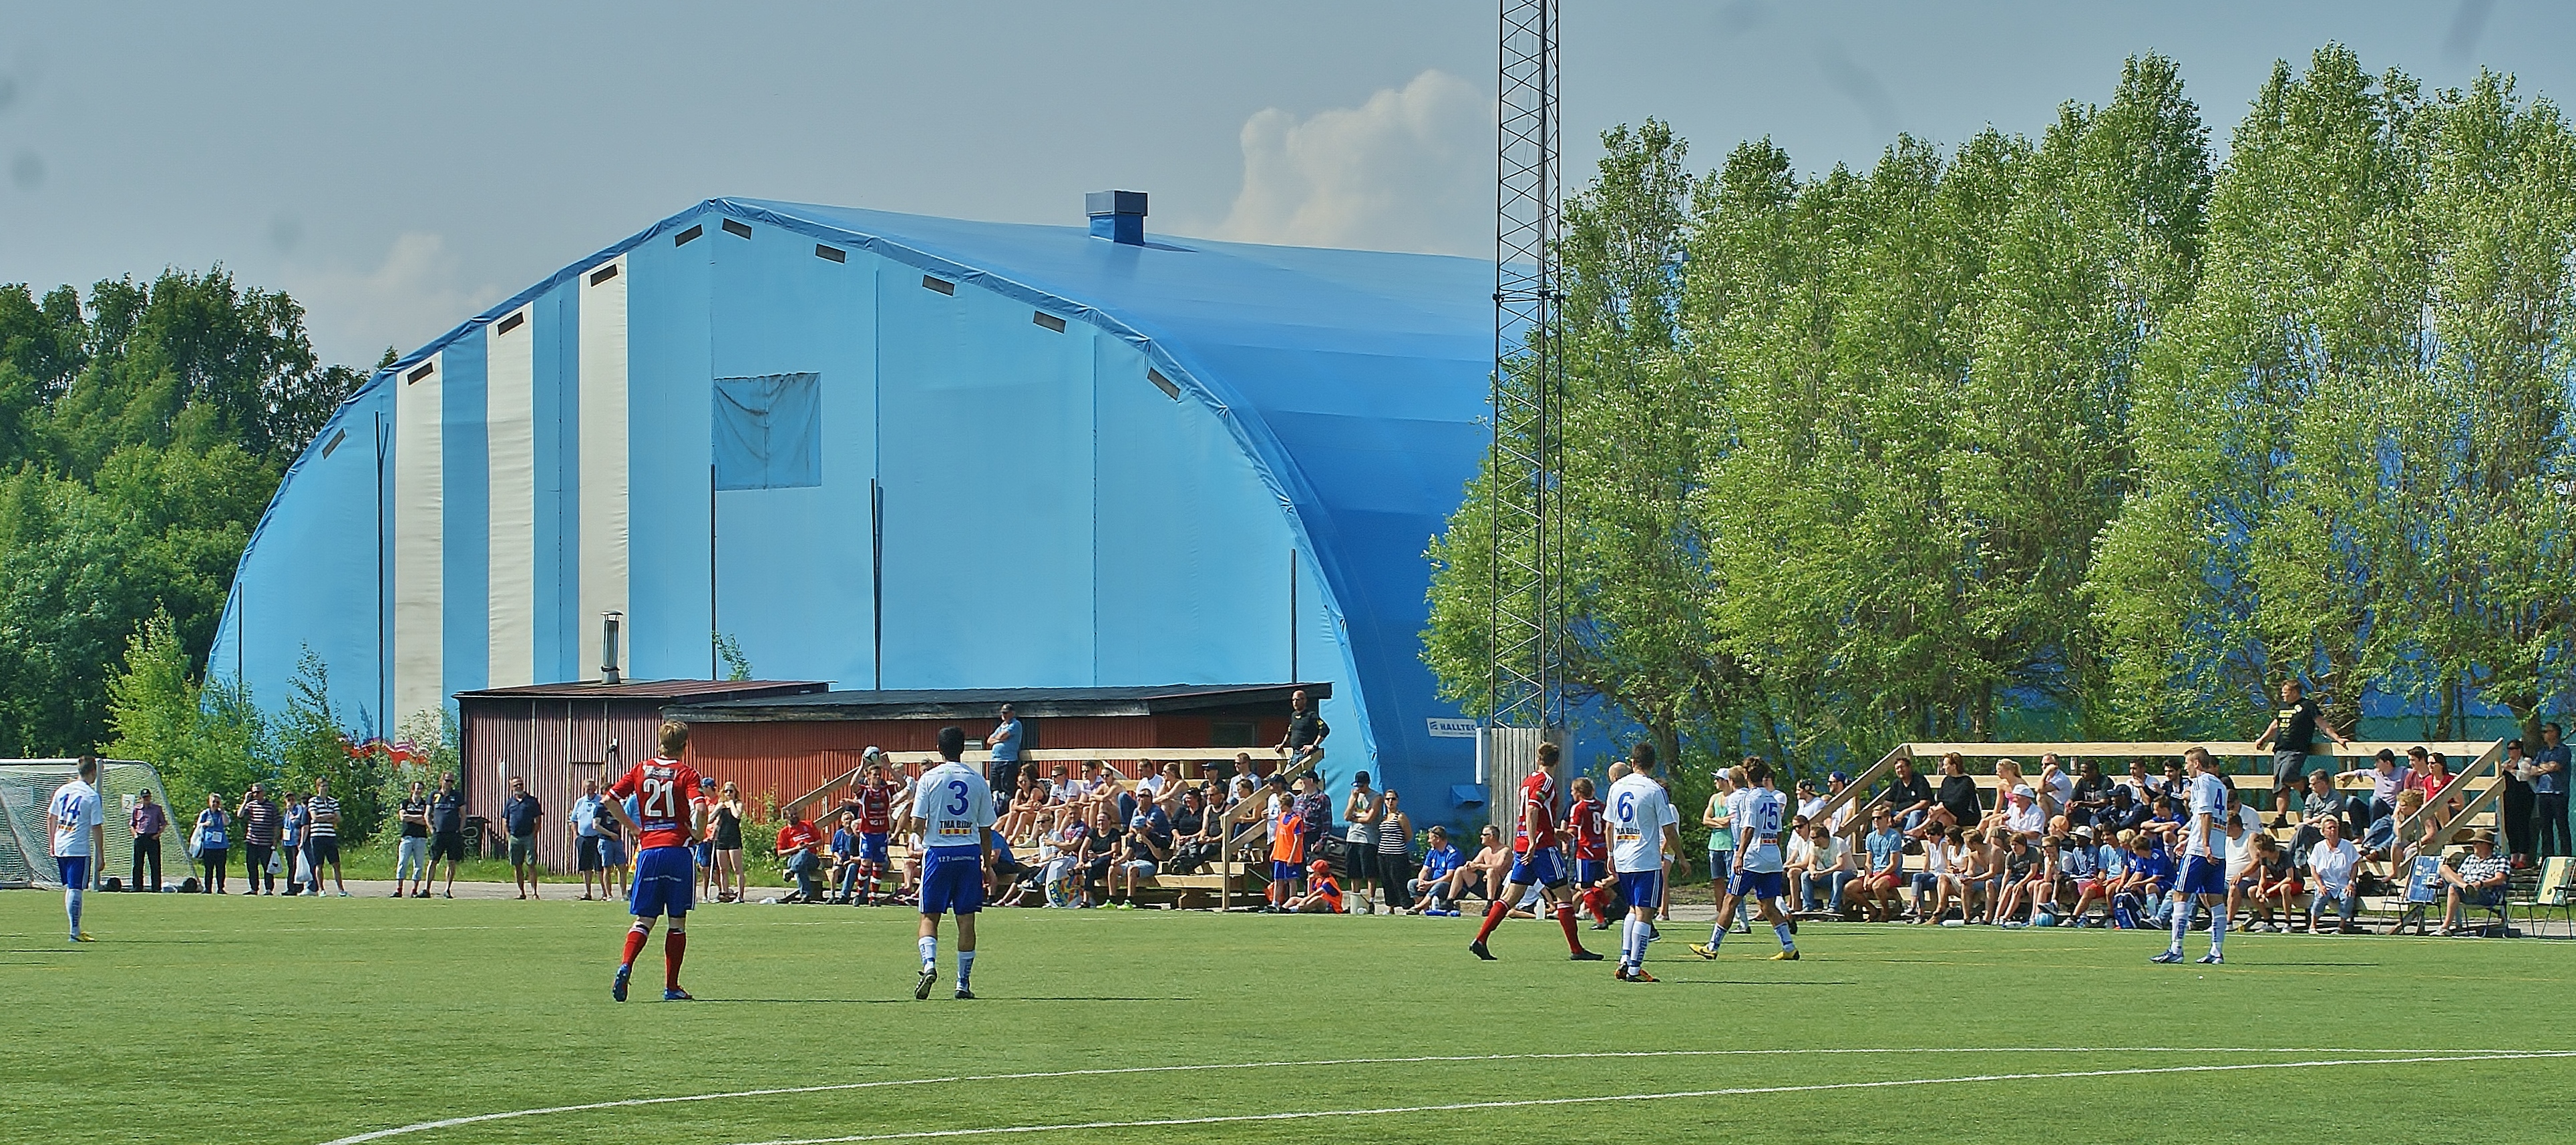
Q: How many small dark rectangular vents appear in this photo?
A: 10